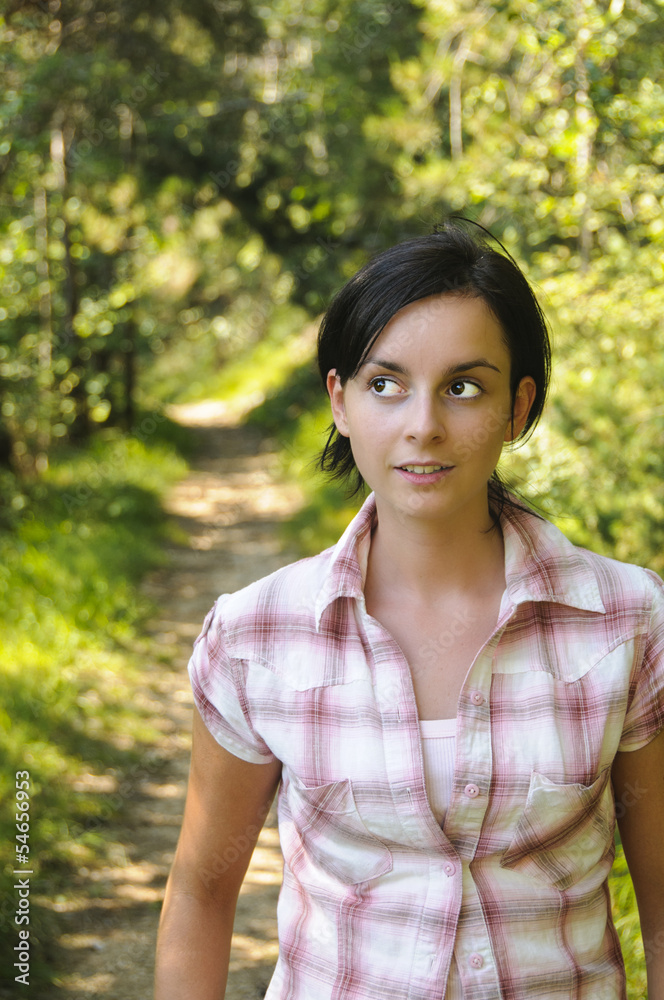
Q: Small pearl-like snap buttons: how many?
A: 4